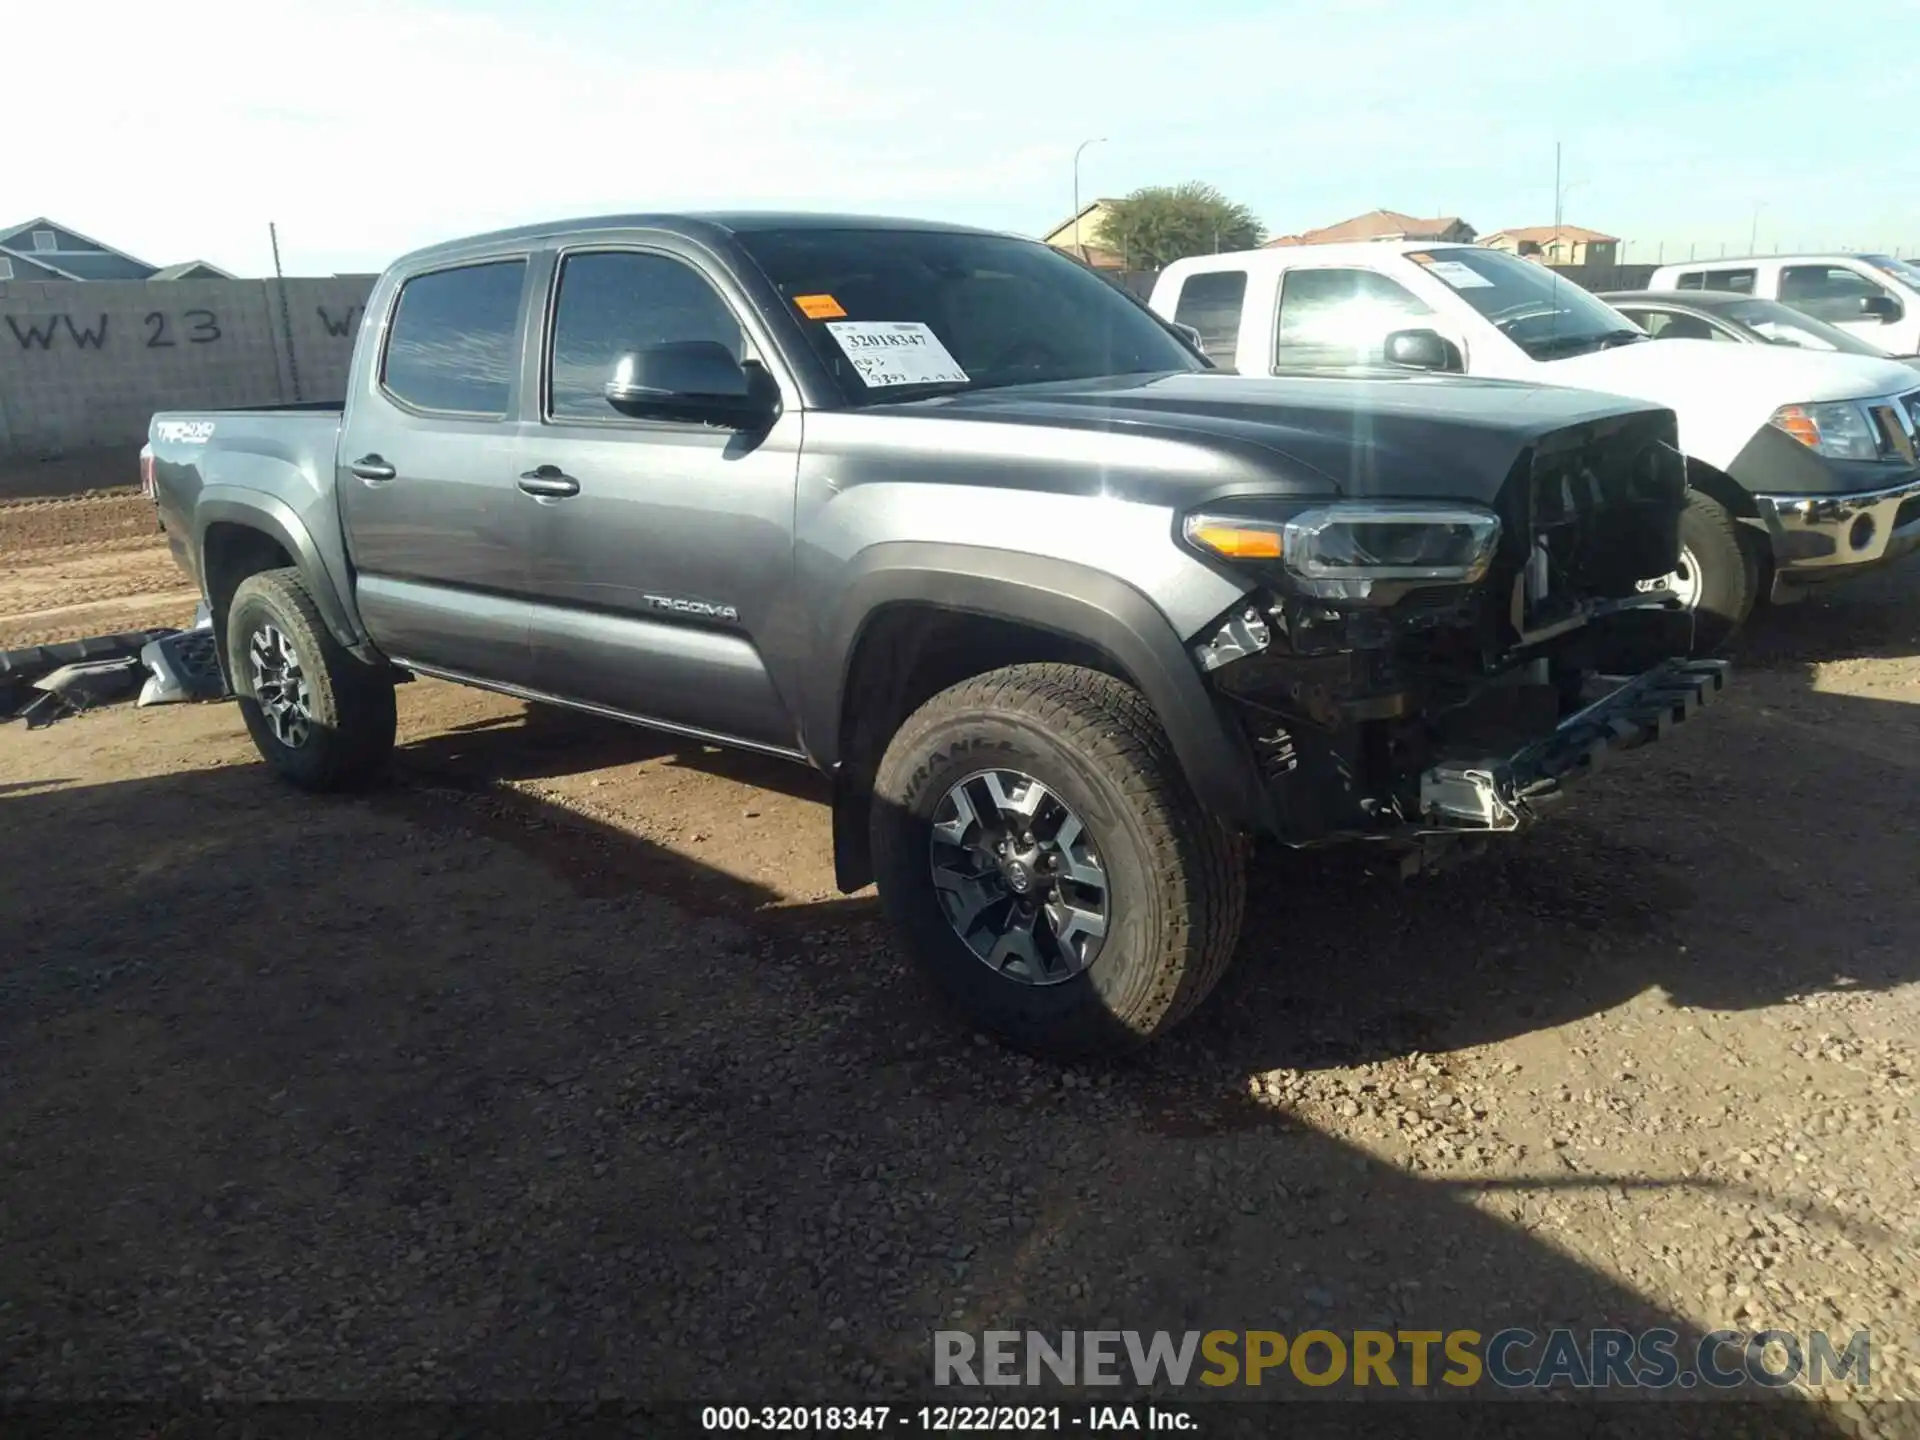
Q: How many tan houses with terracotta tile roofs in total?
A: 3